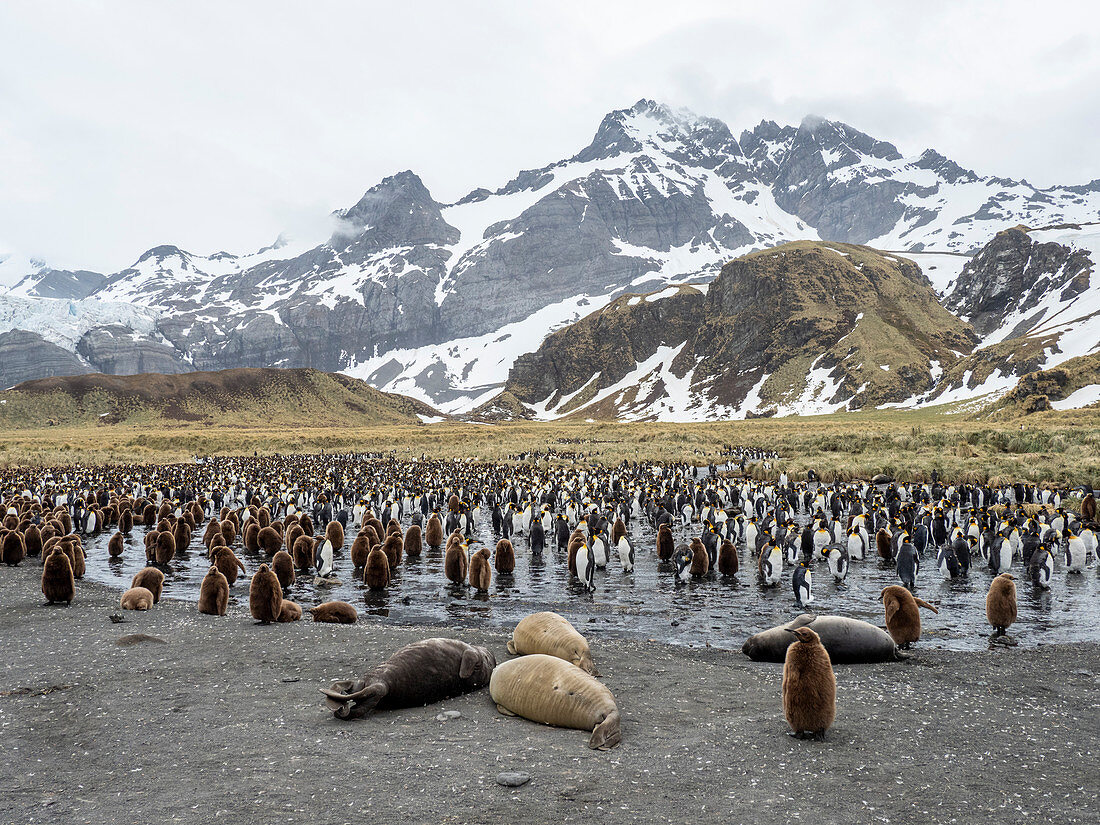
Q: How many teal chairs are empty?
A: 0